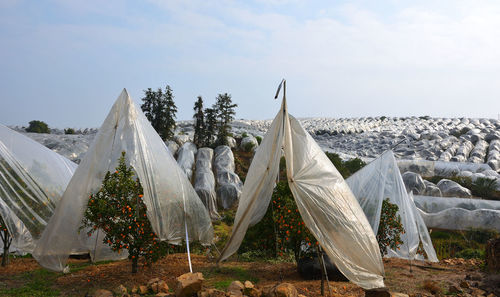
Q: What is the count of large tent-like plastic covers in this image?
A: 4